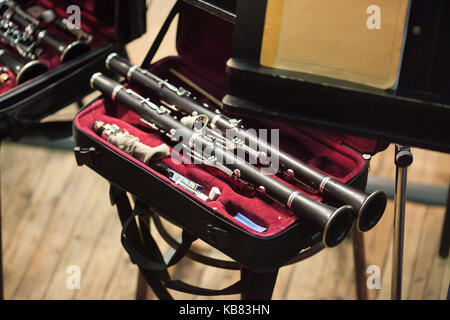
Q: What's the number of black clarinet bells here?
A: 4